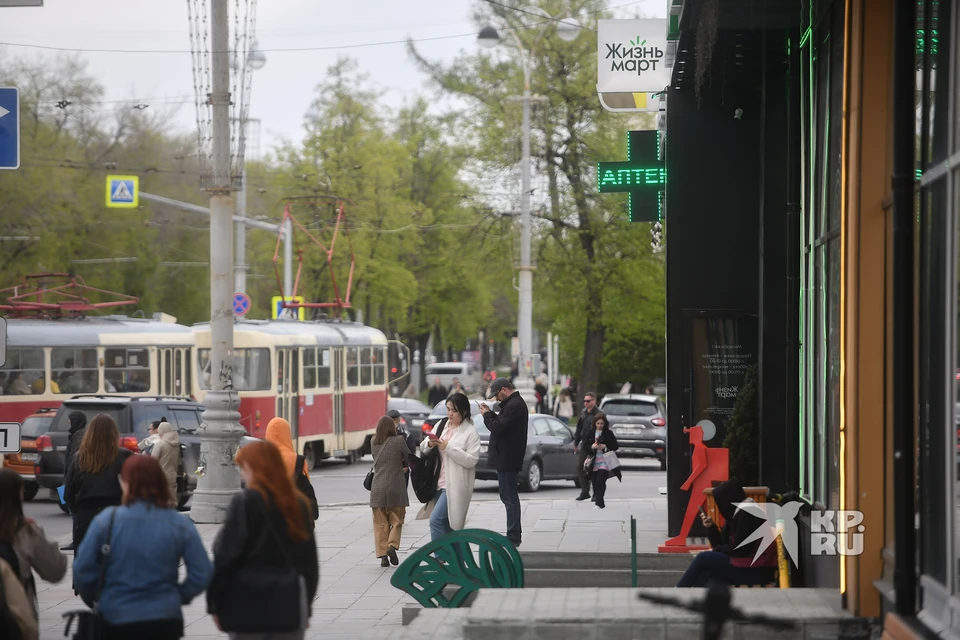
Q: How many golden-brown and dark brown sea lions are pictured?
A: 0